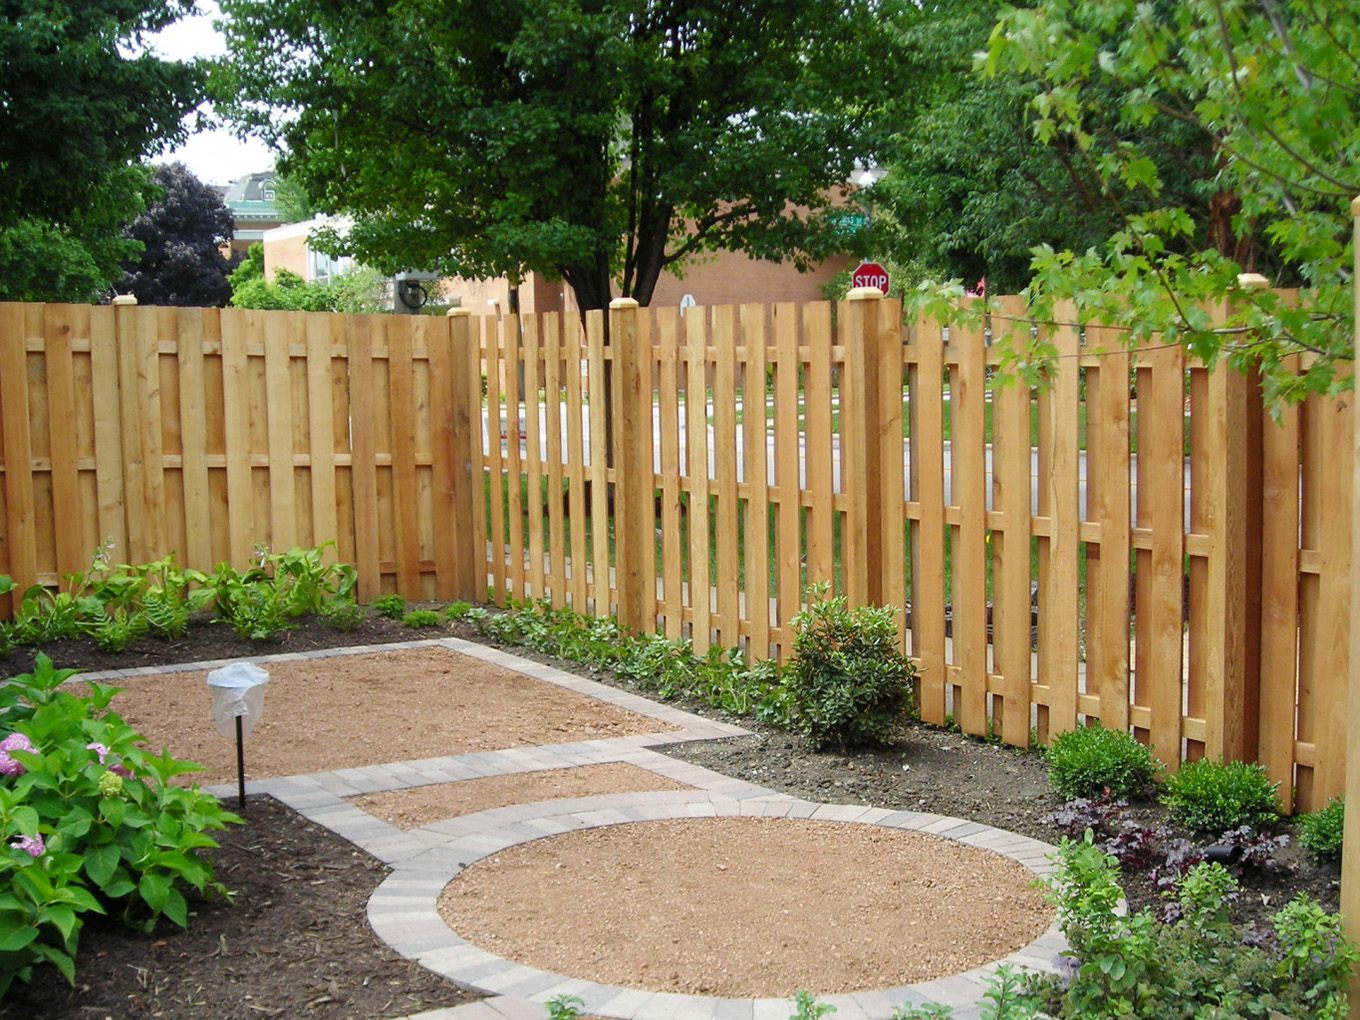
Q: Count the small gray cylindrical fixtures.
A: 1